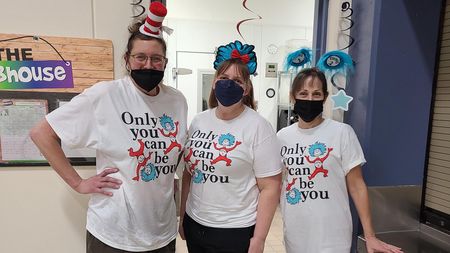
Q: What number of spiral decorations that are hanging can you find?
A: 3